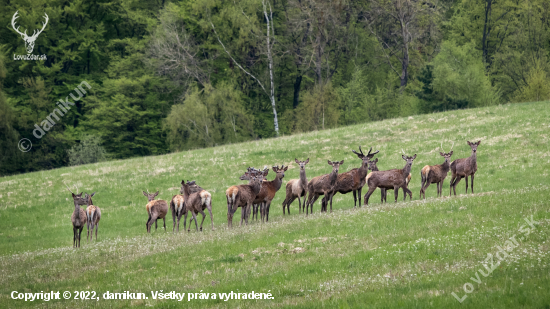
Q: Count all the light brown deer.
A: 1